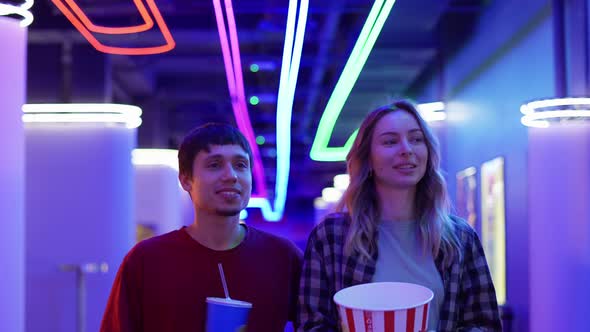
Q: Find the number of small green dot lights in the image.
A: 3